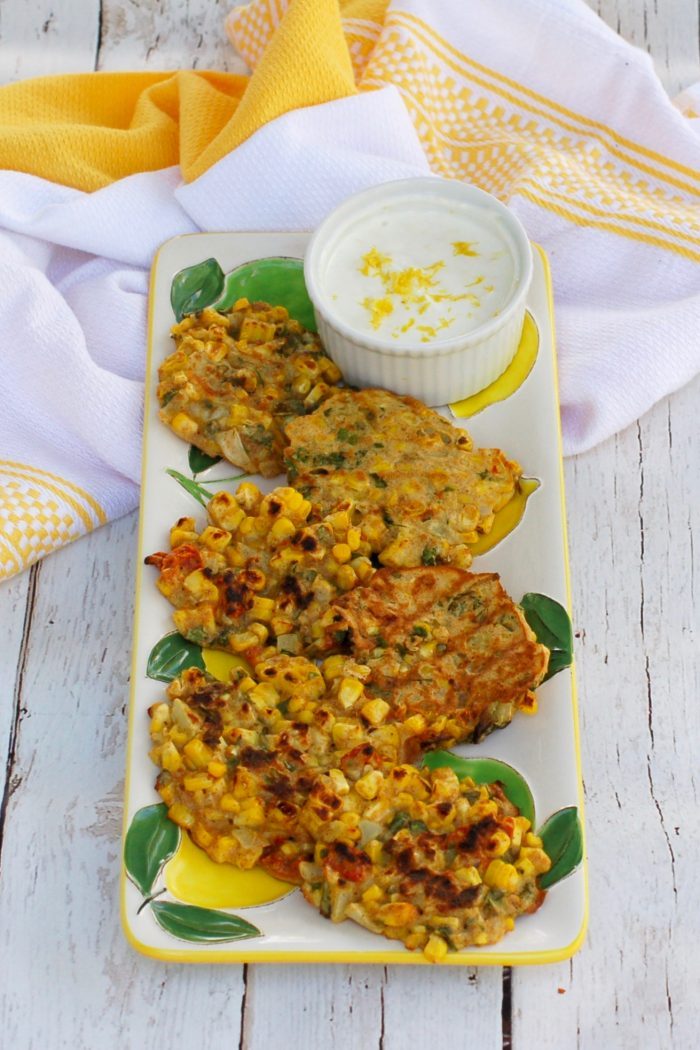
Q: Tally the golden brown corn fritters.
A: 6